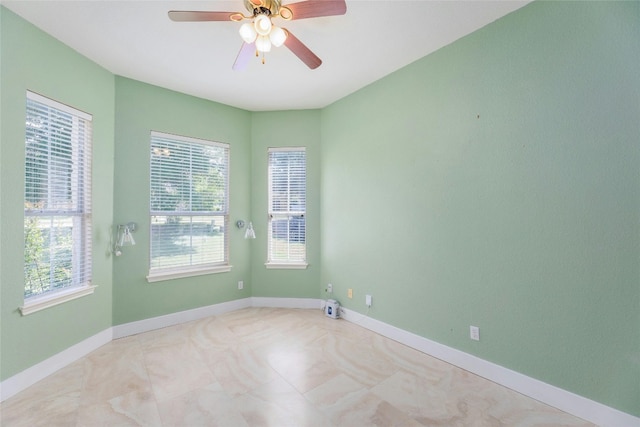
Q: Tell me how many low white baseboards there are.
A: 4